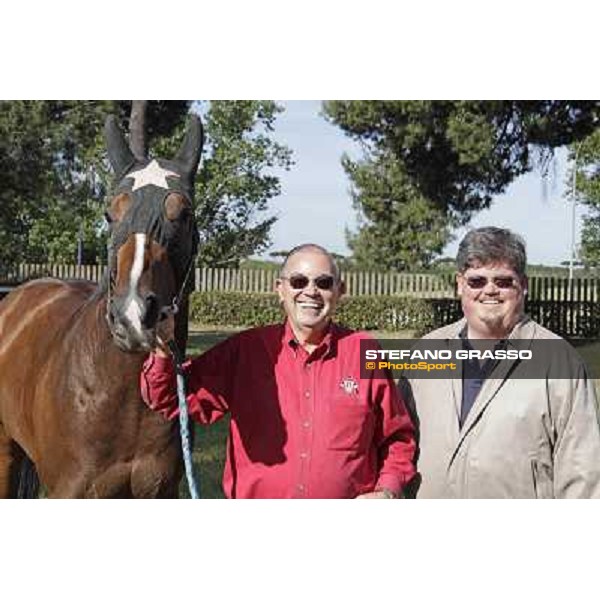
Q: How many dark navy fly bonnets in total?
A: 1